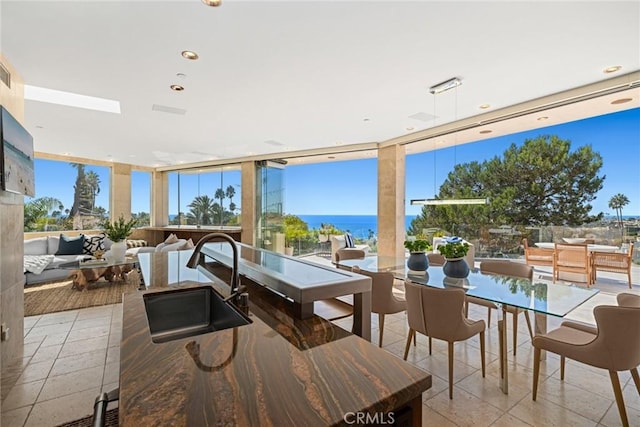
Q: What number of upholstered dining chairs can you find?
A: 7